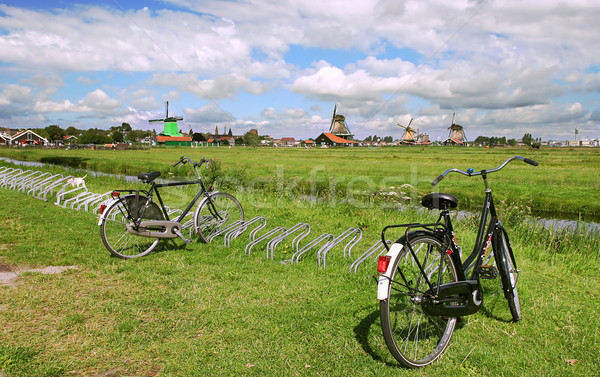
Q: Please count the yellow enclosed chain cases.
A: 0